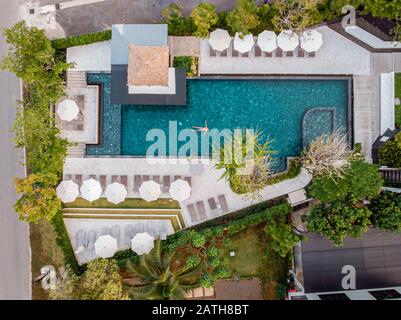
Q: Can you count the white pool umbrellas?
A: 13